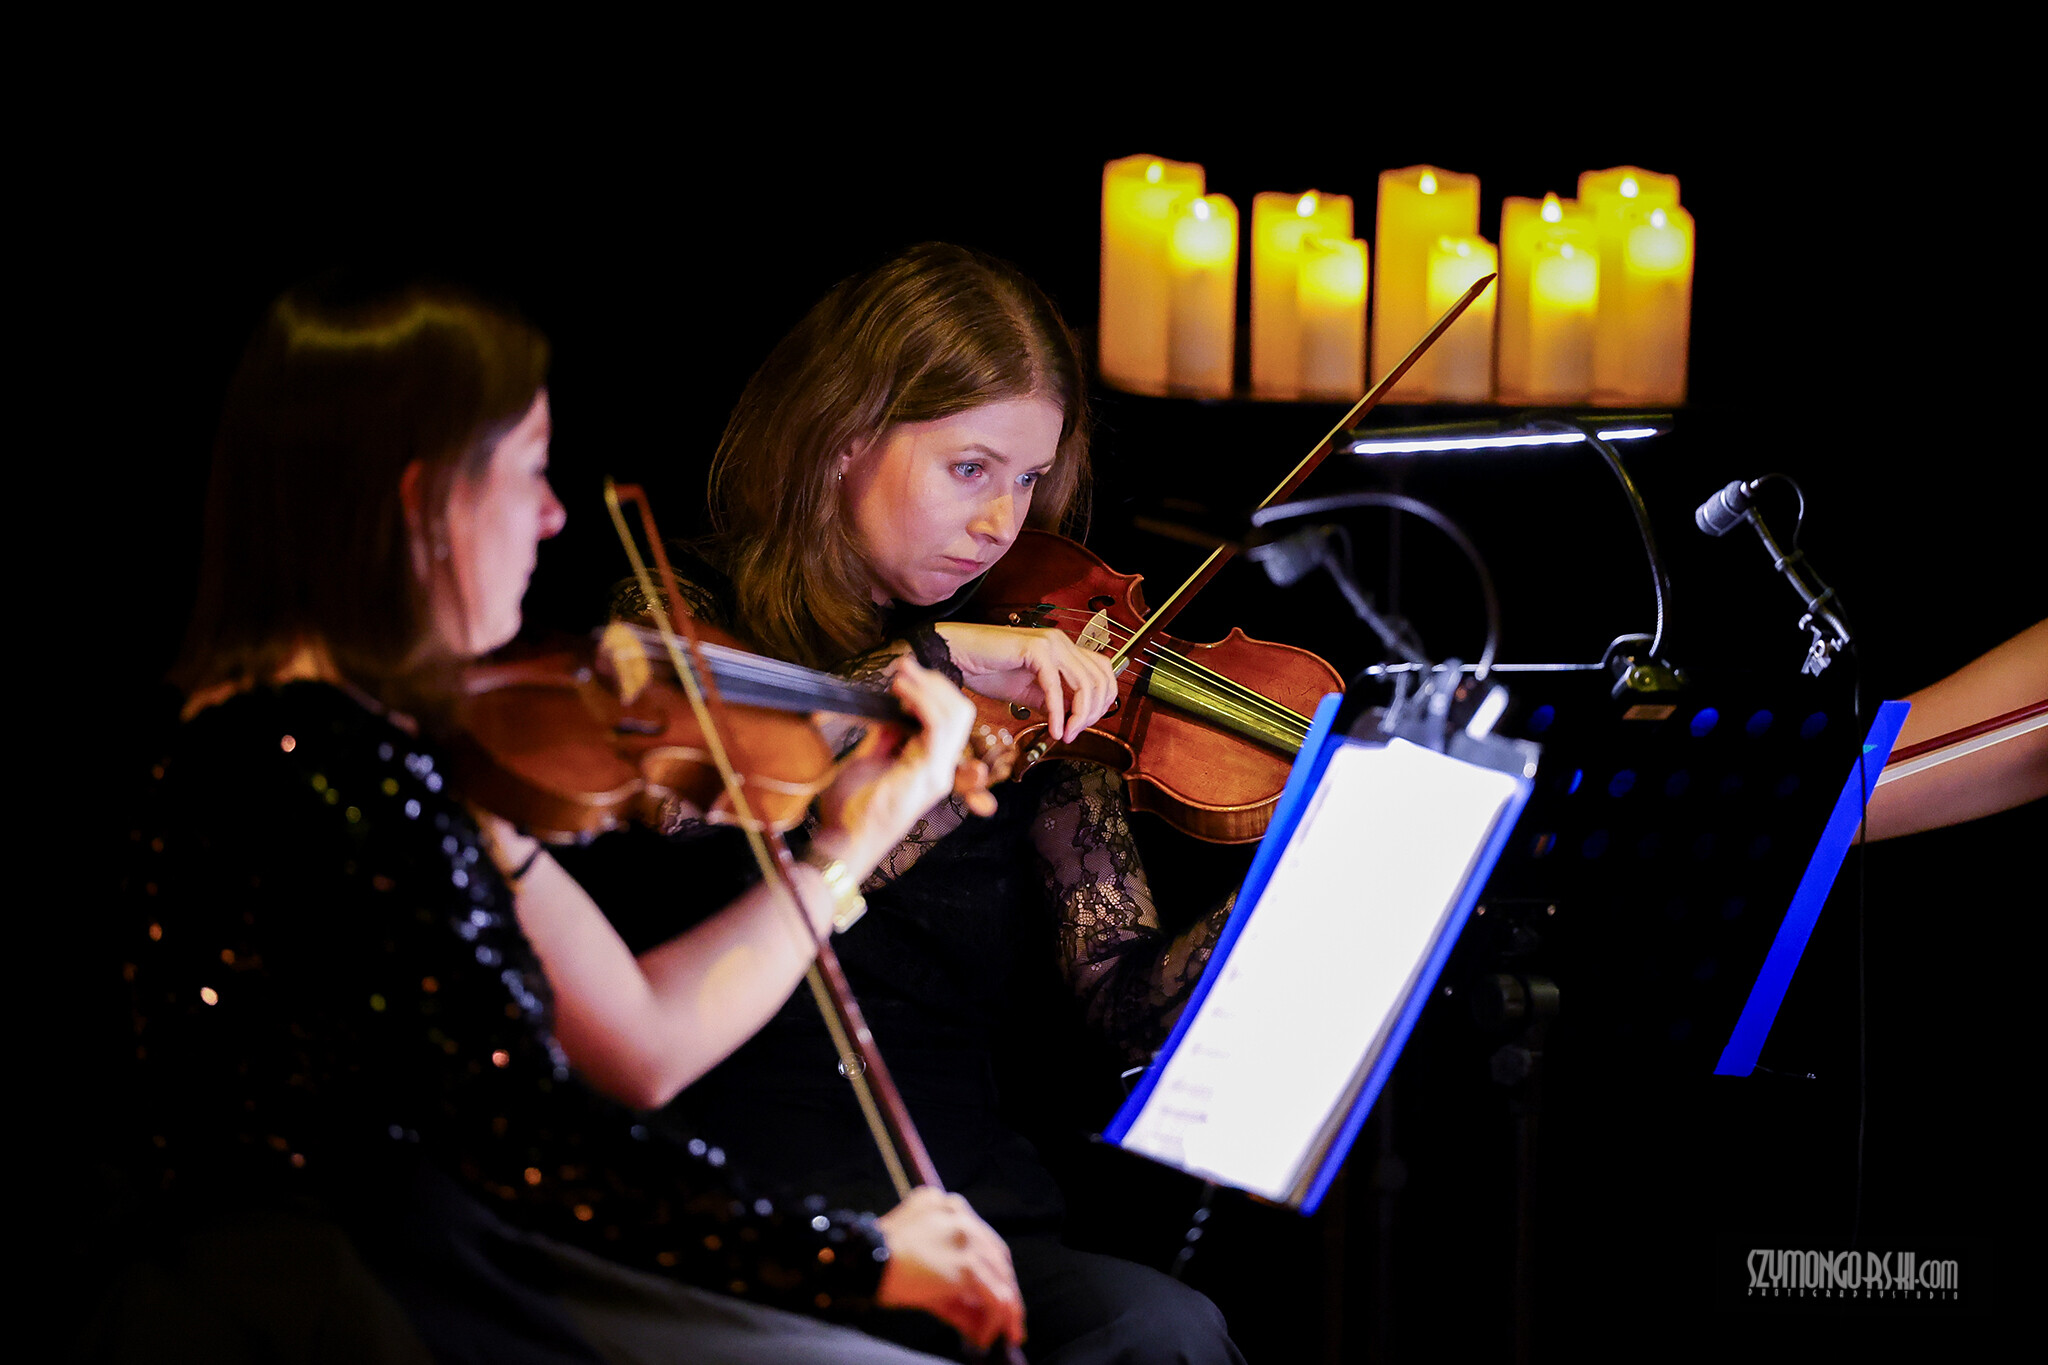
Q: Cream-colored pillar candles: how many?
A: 10